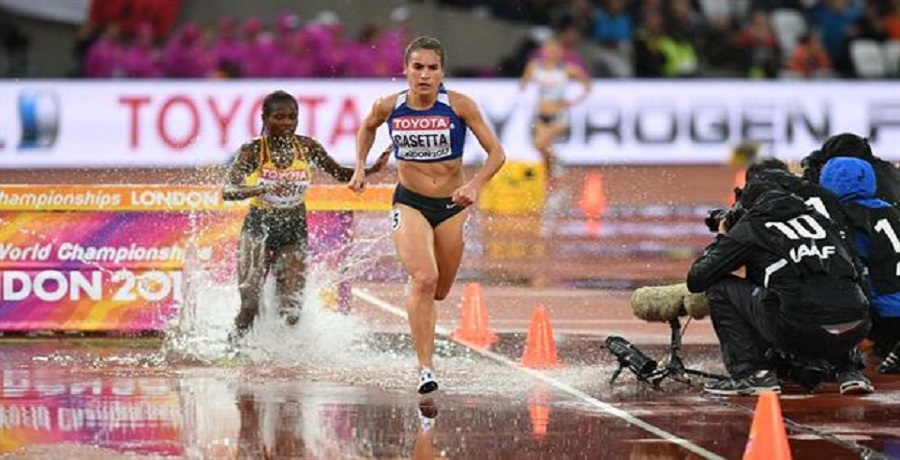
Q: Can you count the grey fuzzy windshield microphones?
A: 2